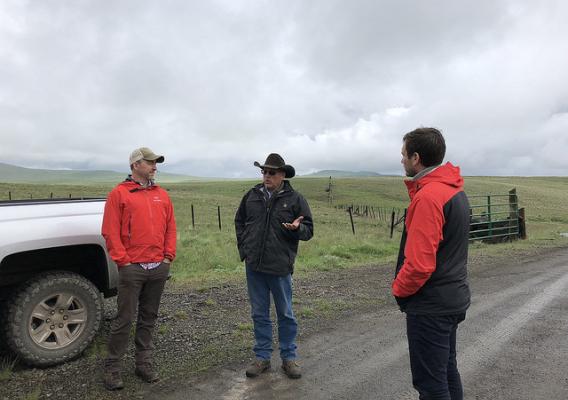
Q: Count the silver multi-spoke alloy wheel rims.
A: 1